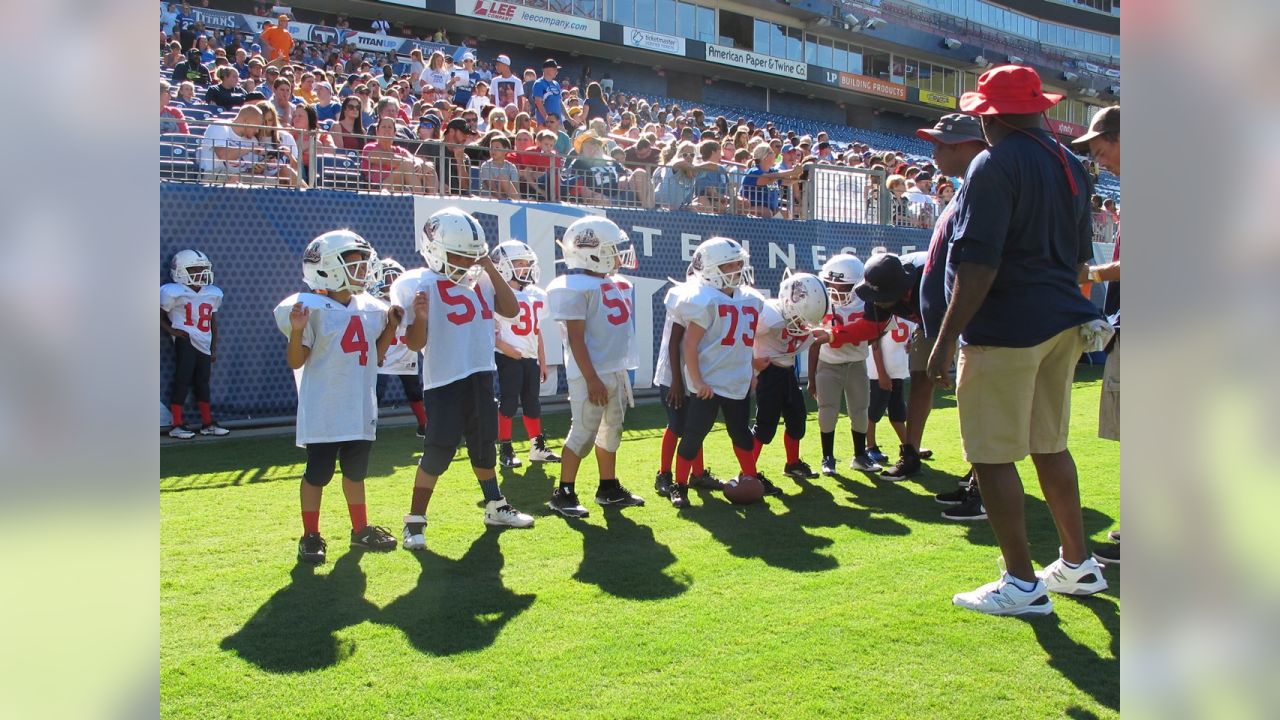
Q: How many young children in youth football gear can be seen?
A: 11